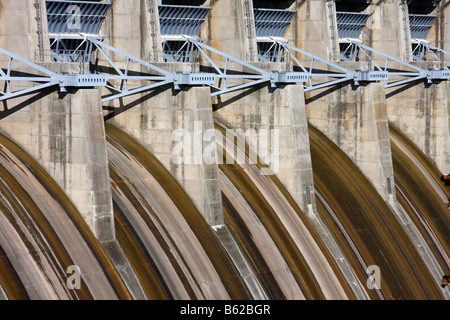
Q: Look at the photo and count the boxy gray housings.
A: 5